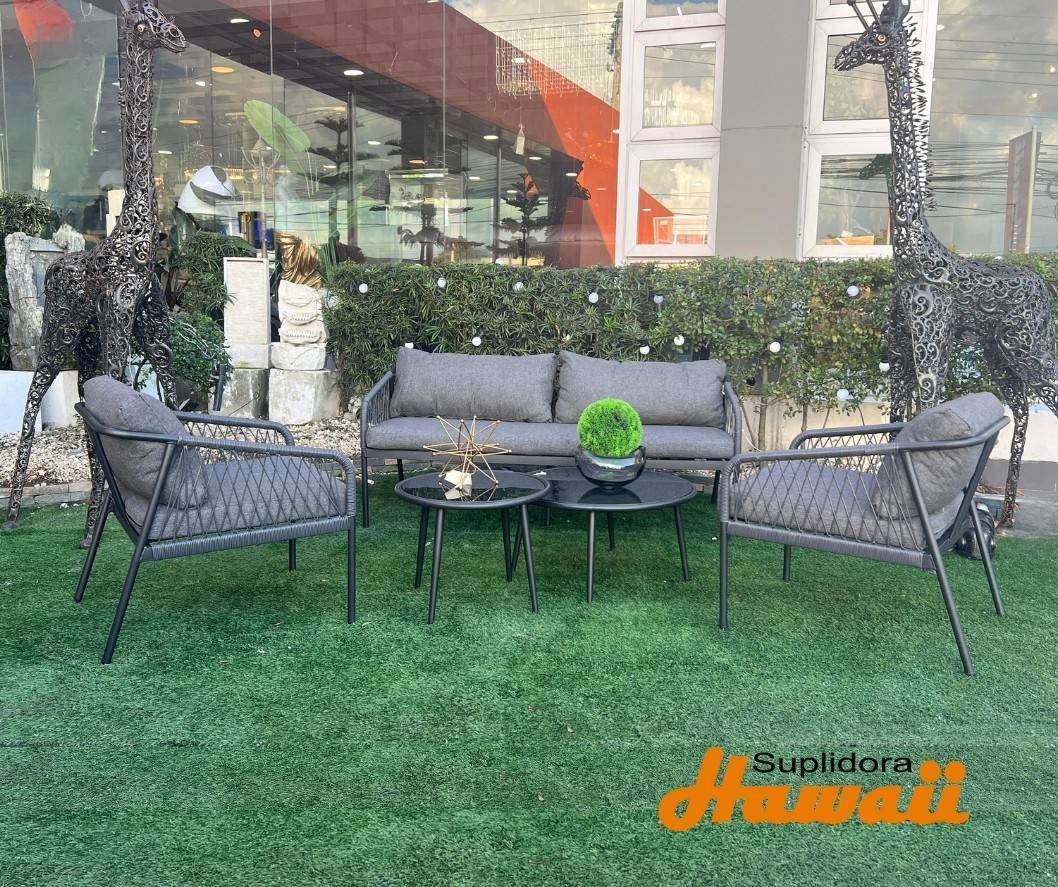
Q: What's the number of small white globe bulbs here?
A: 13